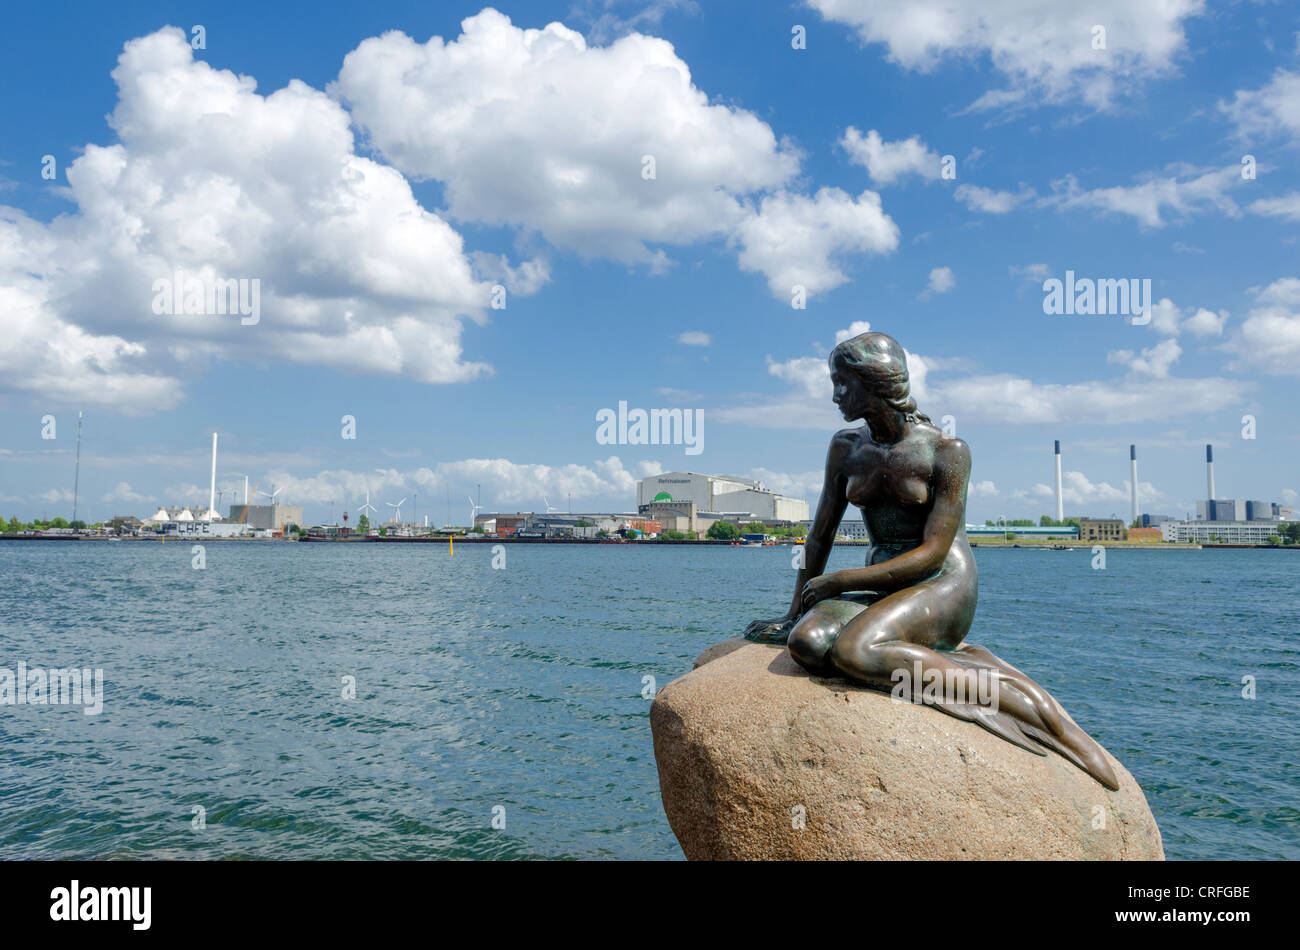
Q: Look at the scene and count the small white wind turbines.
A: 5